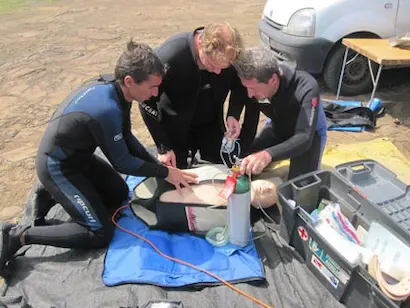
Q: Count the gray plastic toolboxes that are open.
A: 1